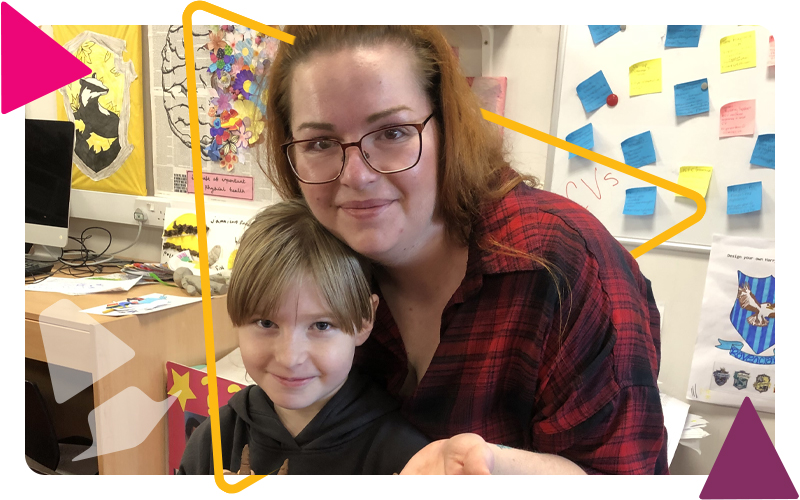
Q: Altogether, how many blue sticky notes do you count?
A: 9